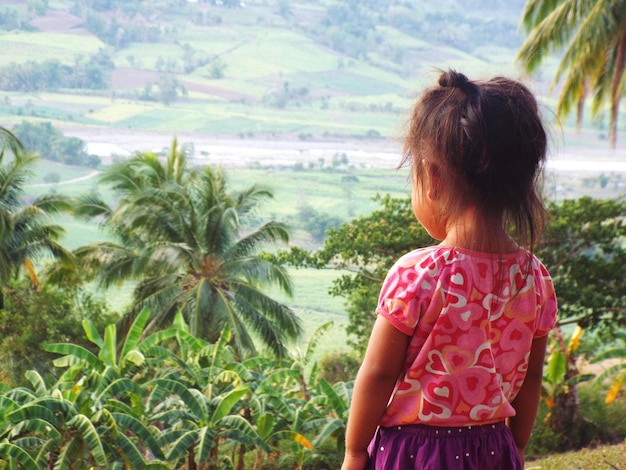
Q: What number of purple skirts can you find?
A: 1